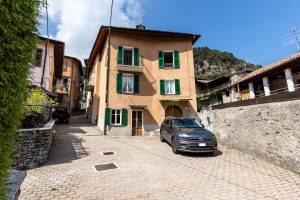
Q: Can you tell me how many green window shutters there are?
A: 10